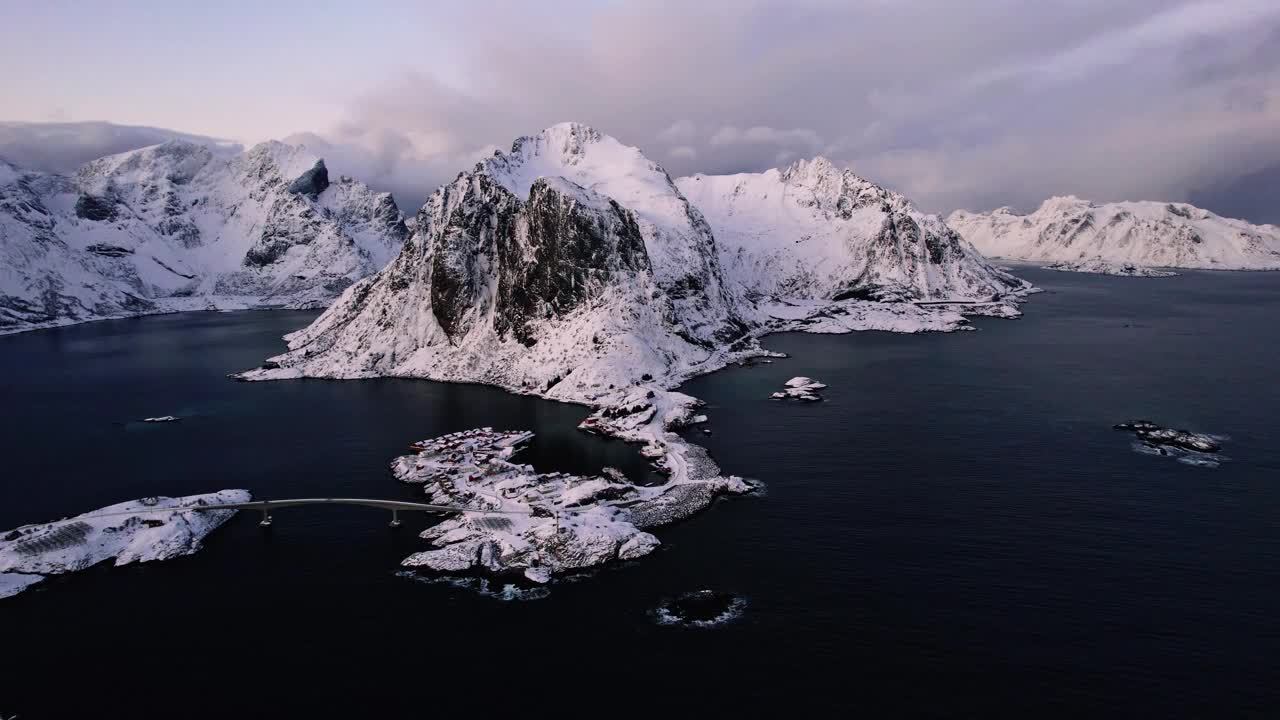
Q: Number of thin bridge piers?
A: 2